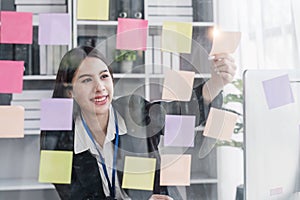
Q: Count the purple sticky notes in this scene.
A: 4